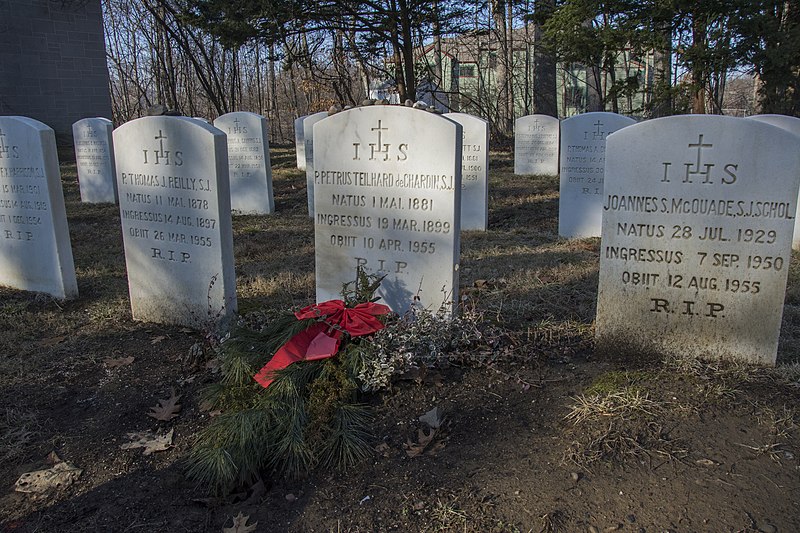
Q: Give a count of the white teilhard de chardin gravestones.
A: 1